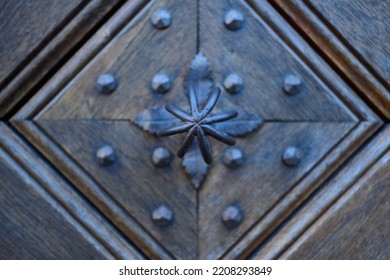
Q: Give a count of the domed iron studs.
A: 12